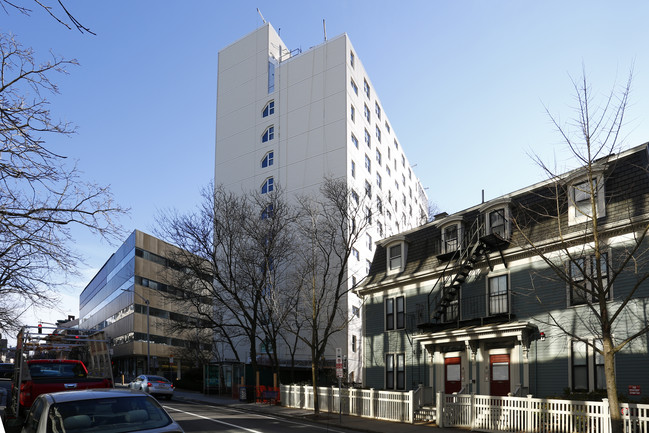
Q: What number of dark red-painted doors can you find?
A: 2